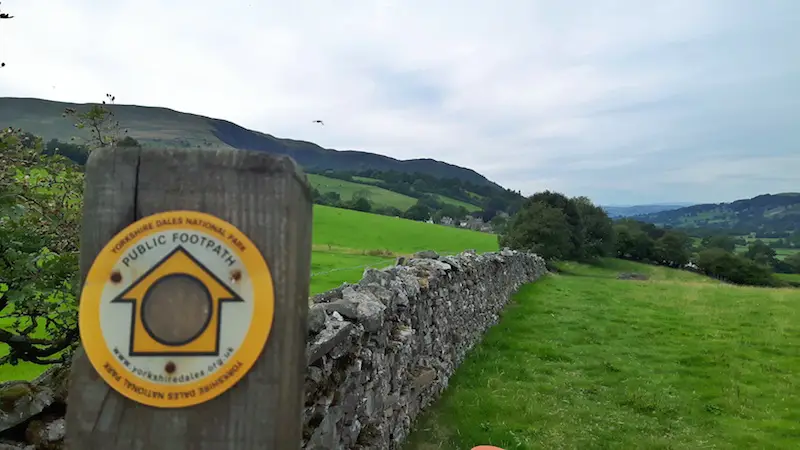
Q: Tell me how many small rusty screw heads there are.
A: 3